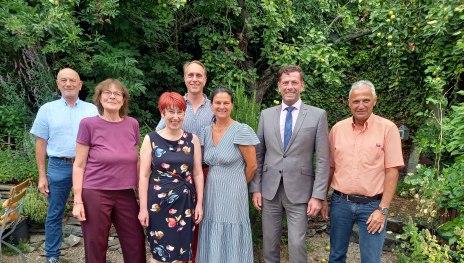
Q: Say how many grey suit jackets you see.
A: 1